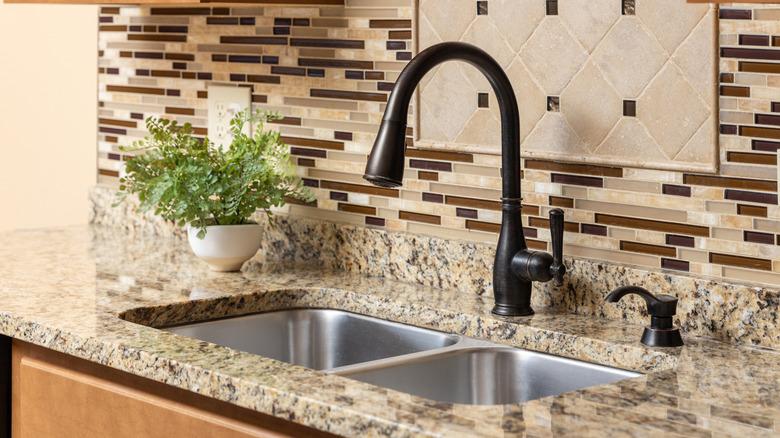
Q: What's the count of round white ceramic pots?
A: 1